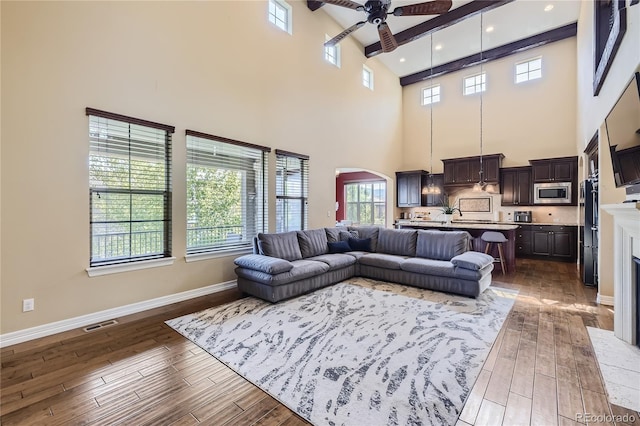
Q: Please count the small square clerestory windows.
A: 6